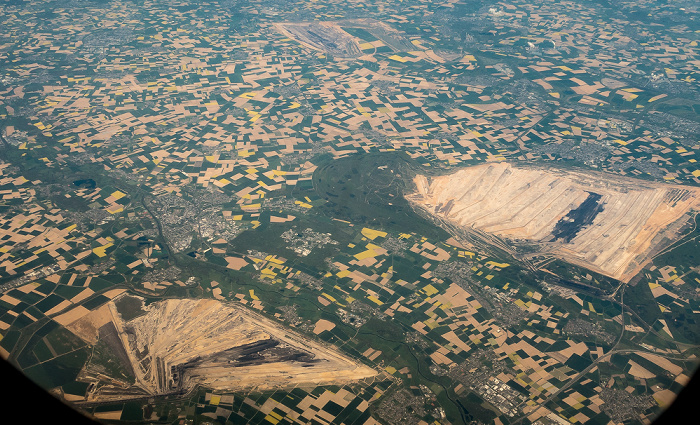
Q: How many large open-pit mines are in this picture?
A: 3